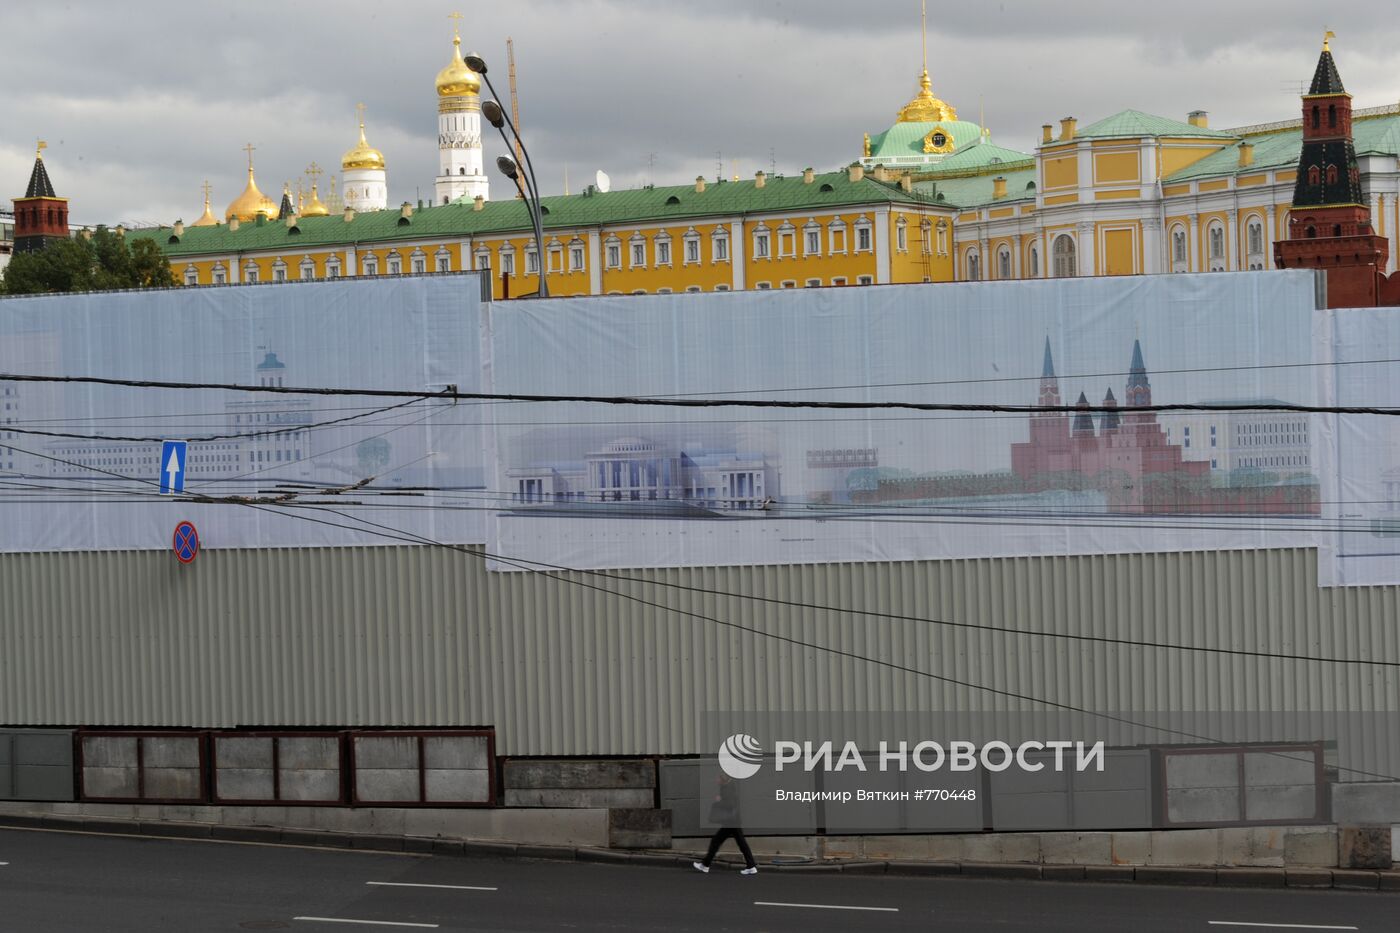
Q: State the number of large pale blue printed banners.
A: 3